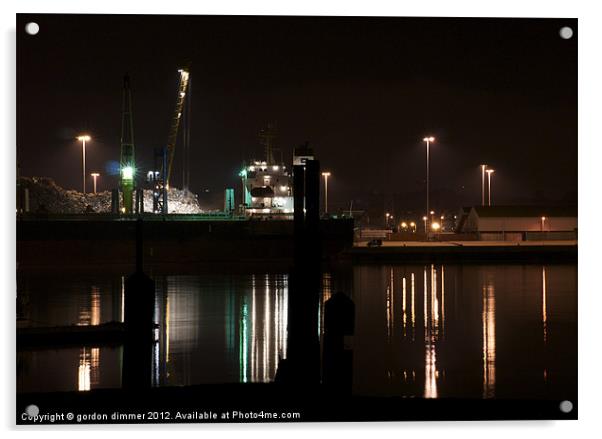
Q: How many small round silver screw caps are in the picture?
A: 4